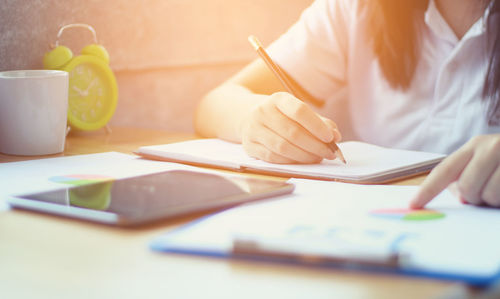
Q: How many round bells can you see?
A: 2